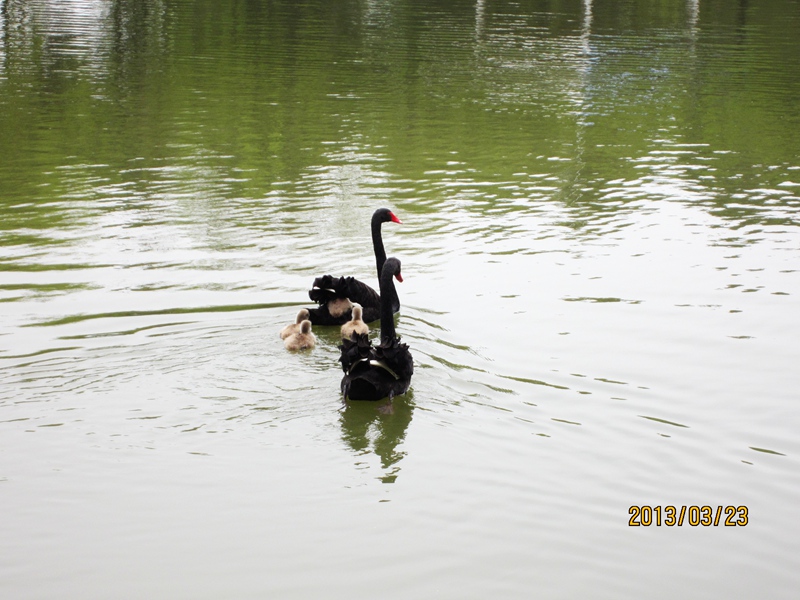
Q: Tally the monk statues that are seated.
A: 0